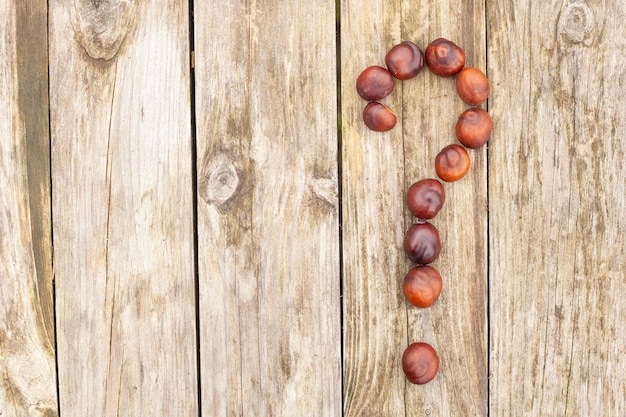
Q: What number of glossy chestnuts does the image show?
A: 11